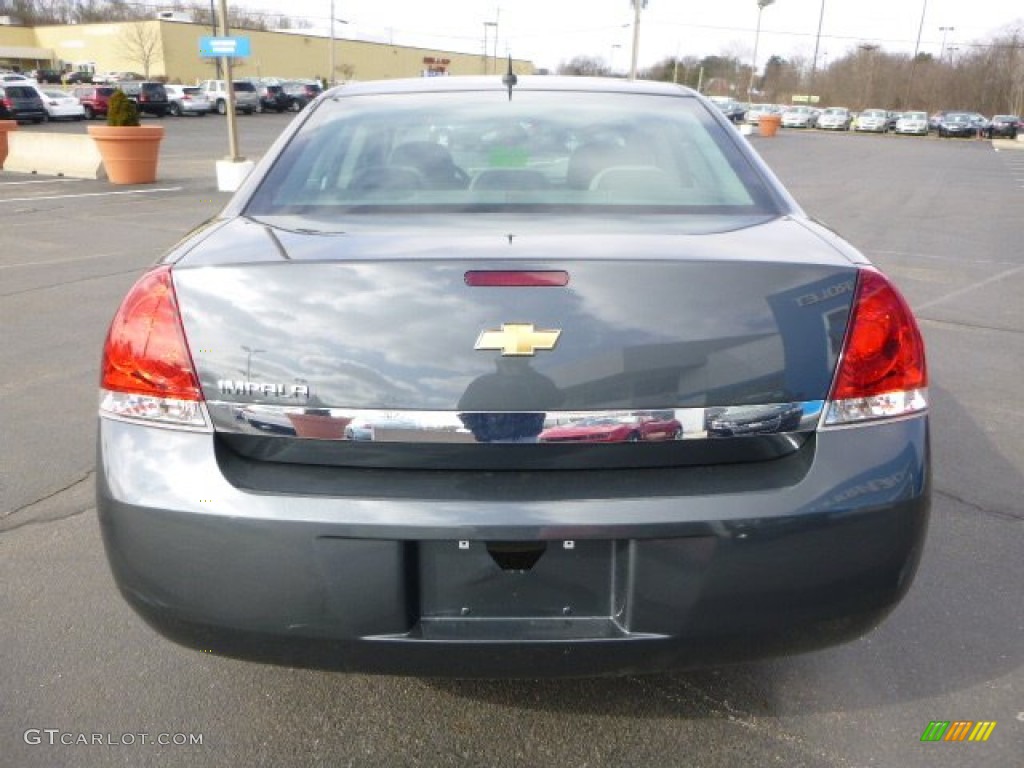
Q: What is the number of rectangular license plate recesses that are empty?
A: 1